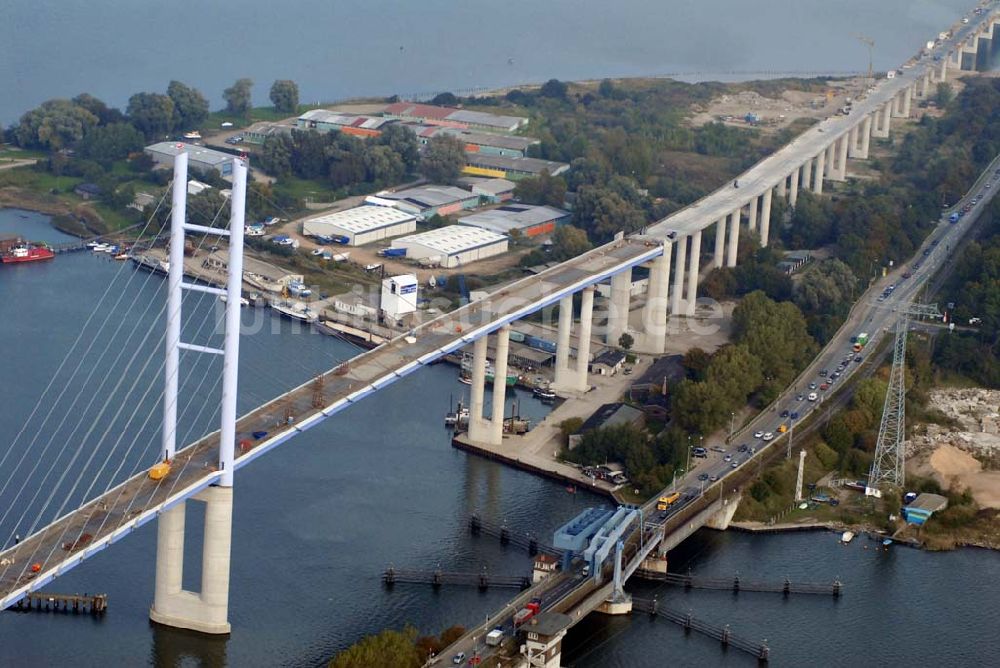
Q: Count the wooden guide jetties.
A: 4